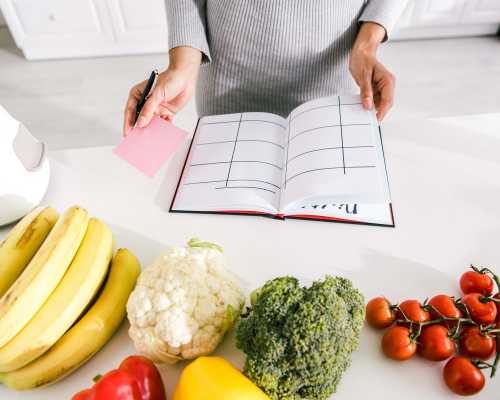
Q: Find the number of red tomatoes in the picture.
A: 9